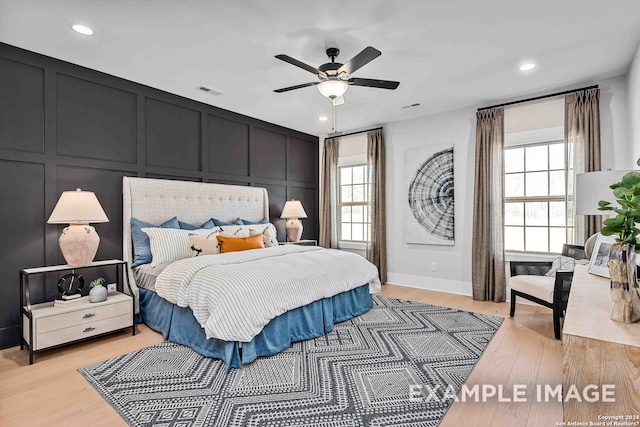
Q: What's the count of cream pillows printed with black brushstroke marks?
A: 3